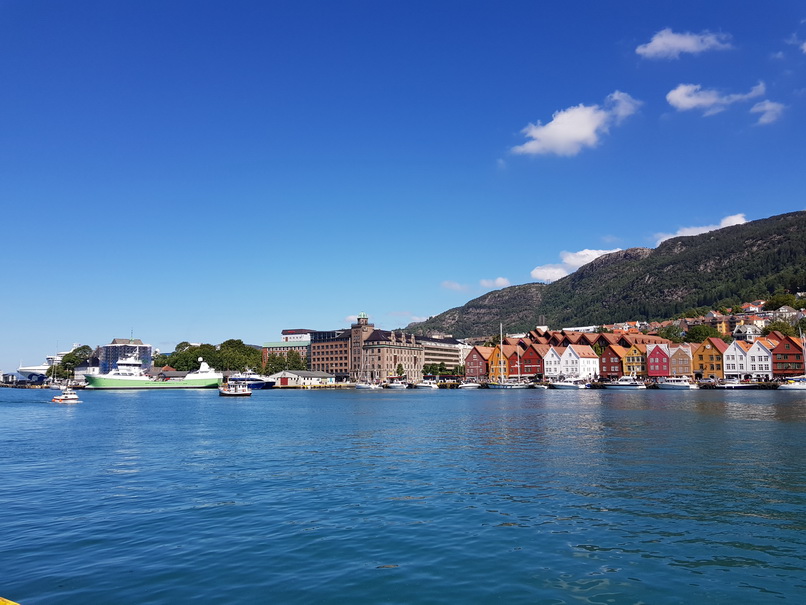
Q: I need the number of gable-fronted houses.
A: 14